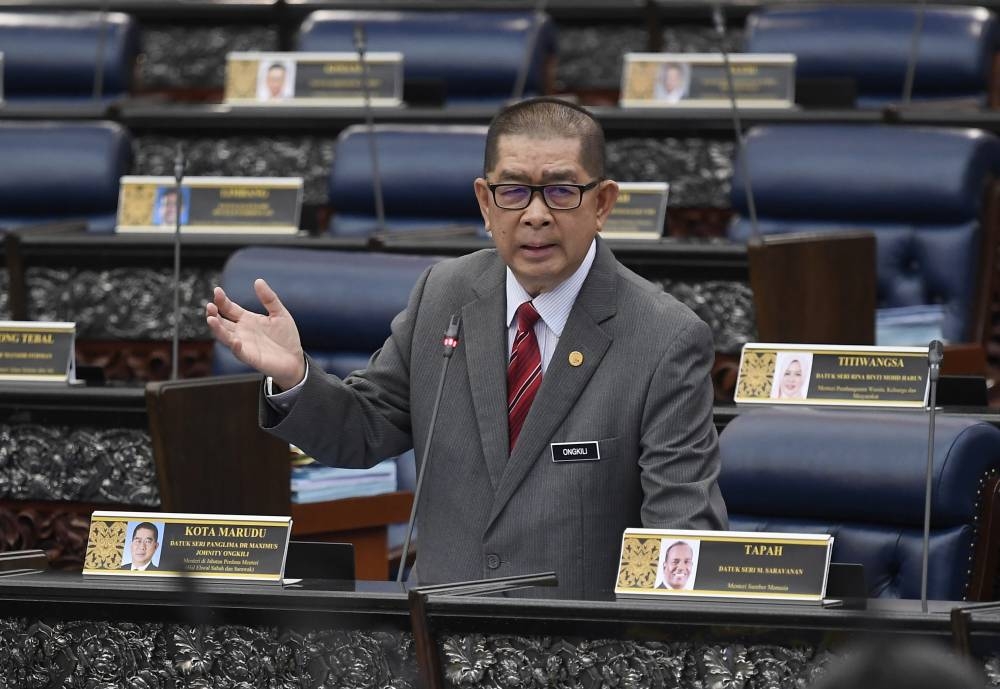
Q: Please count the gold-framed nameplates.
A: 8